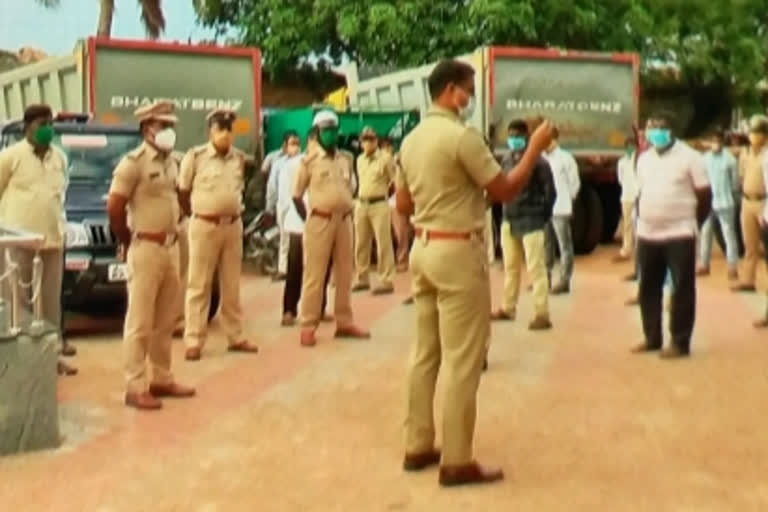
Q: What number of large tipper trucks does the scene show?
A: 2